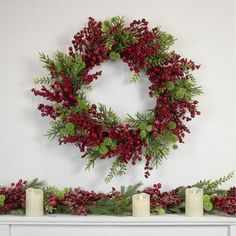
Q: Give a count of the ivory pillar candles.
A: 3